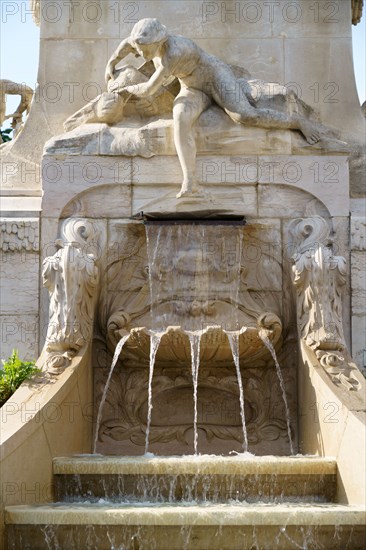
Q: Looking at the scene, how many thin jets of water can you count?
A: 5